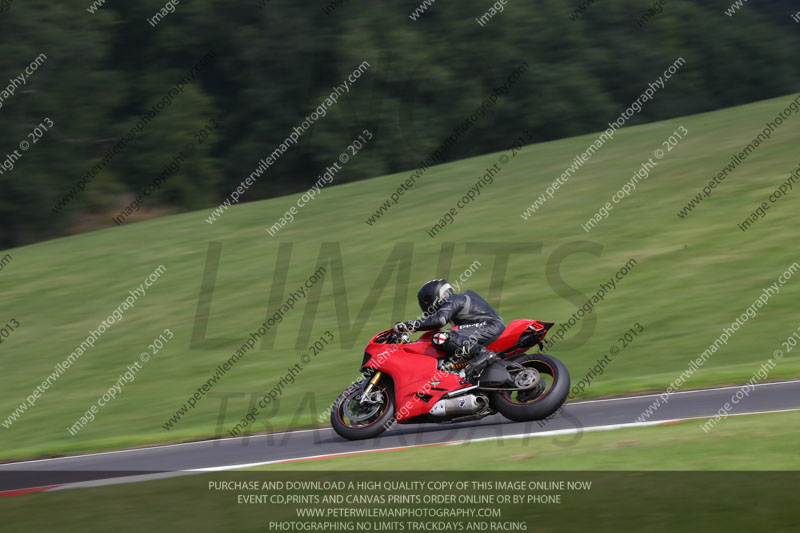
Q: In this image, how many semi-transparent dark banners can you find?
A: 1